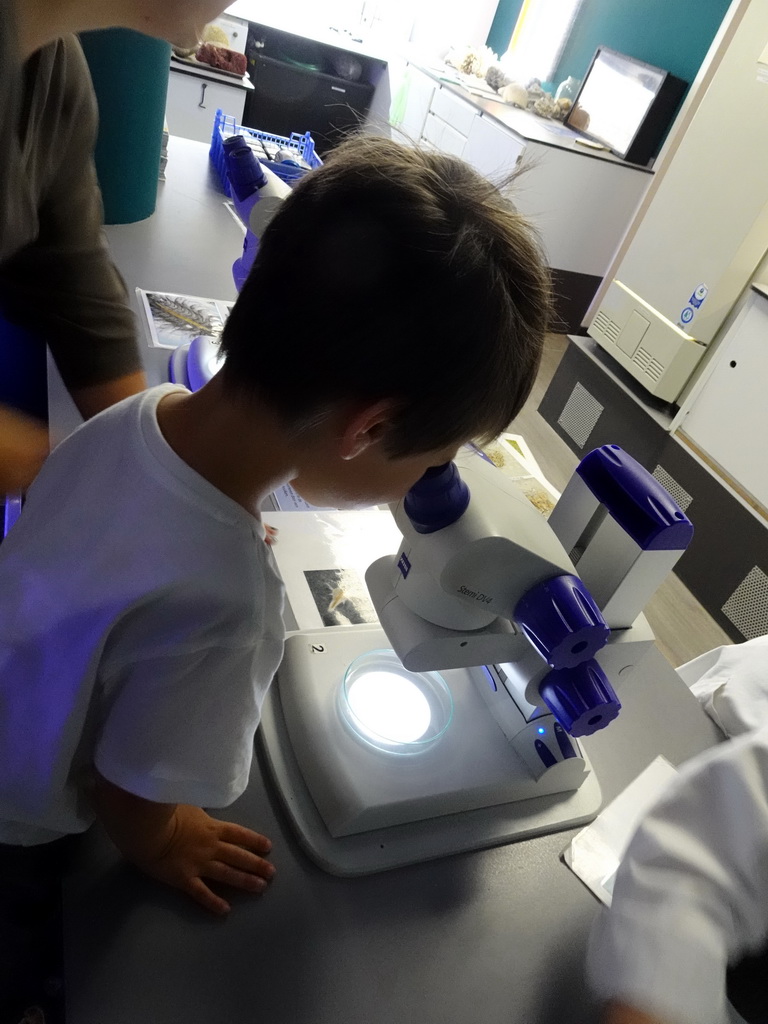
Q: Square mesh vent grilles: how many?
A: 3